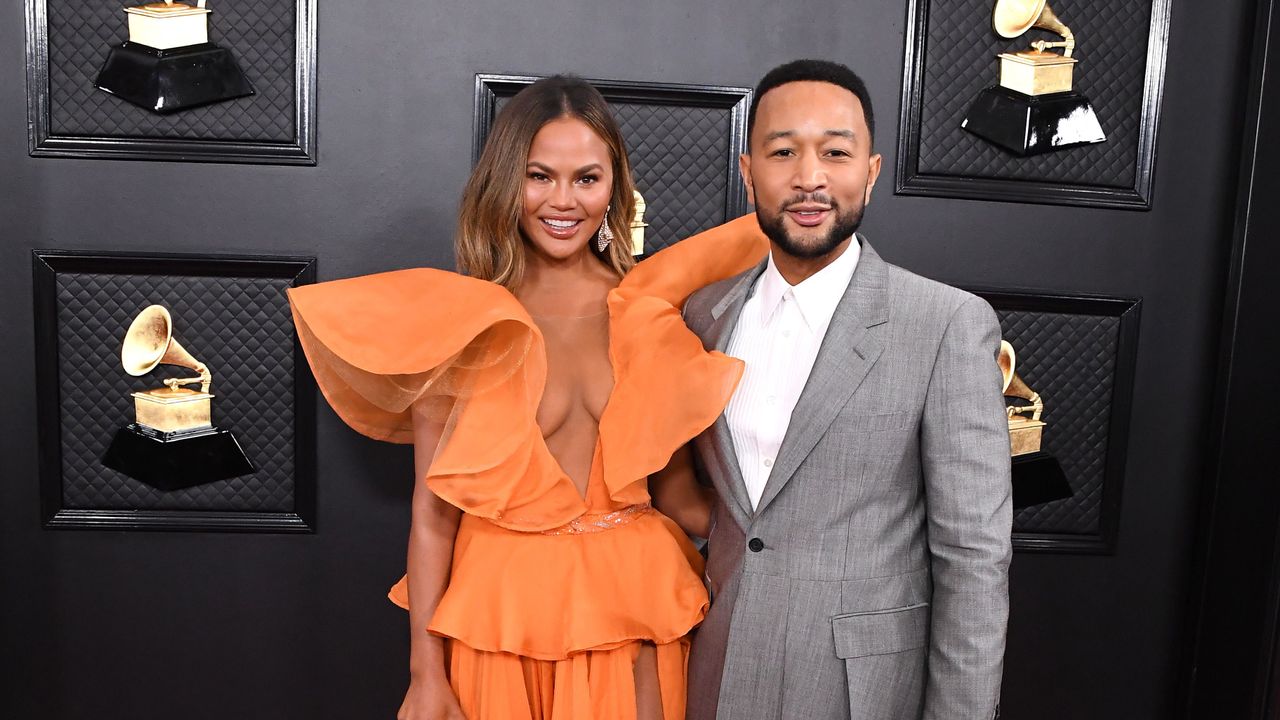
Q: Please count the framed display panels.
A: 5